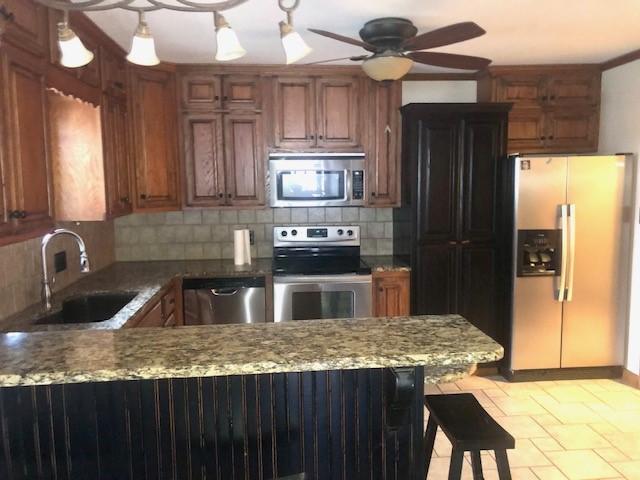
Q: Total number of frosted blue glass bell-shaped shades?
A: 0